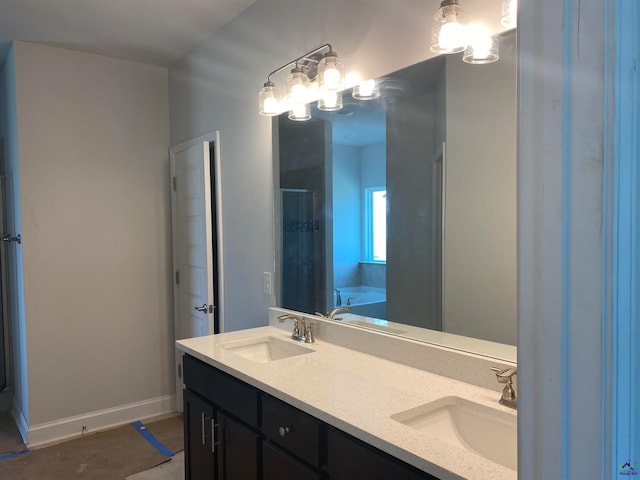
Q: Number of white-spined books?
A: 0